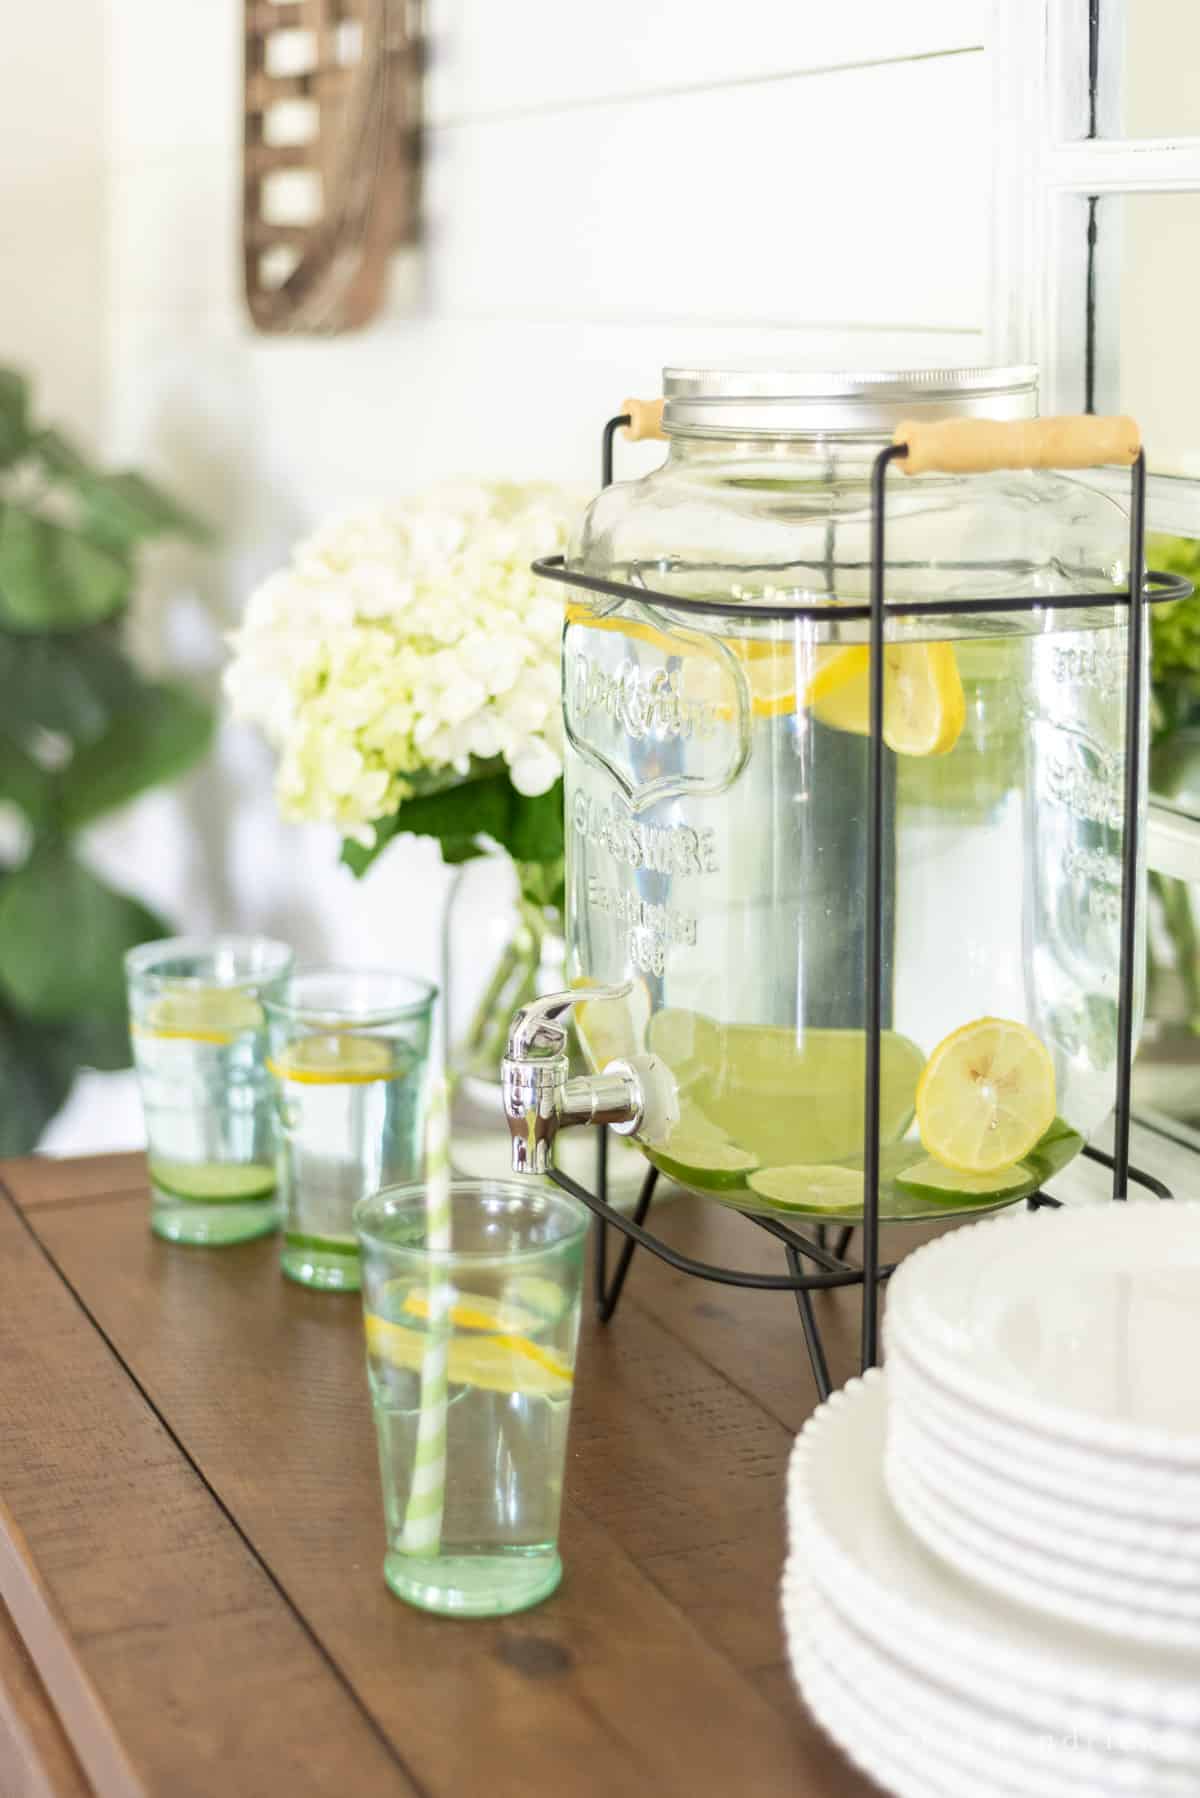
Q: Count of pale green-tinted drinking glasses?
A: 3